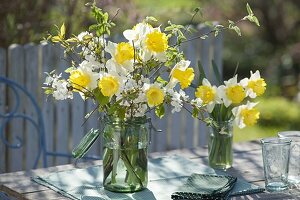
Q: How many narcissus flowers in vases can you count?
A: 11